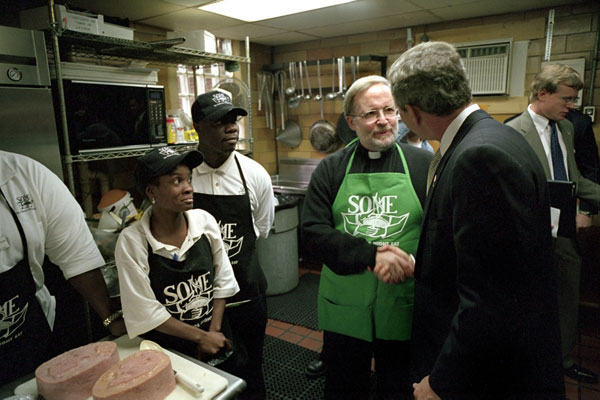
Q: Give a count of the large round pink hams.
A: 2